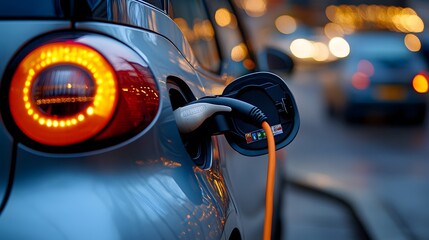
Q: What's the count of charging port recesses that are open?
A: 1